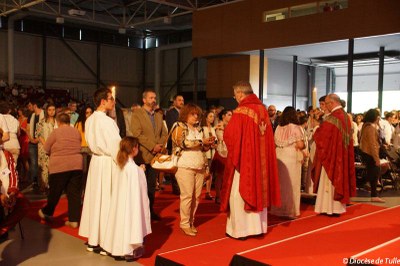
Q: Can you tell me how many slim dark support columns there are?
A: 4